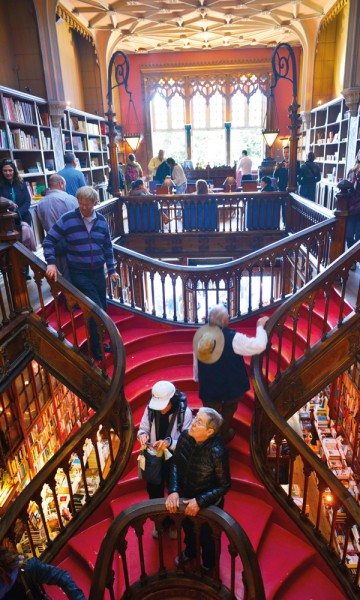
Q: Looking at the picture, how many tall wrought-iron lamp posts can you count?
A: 2